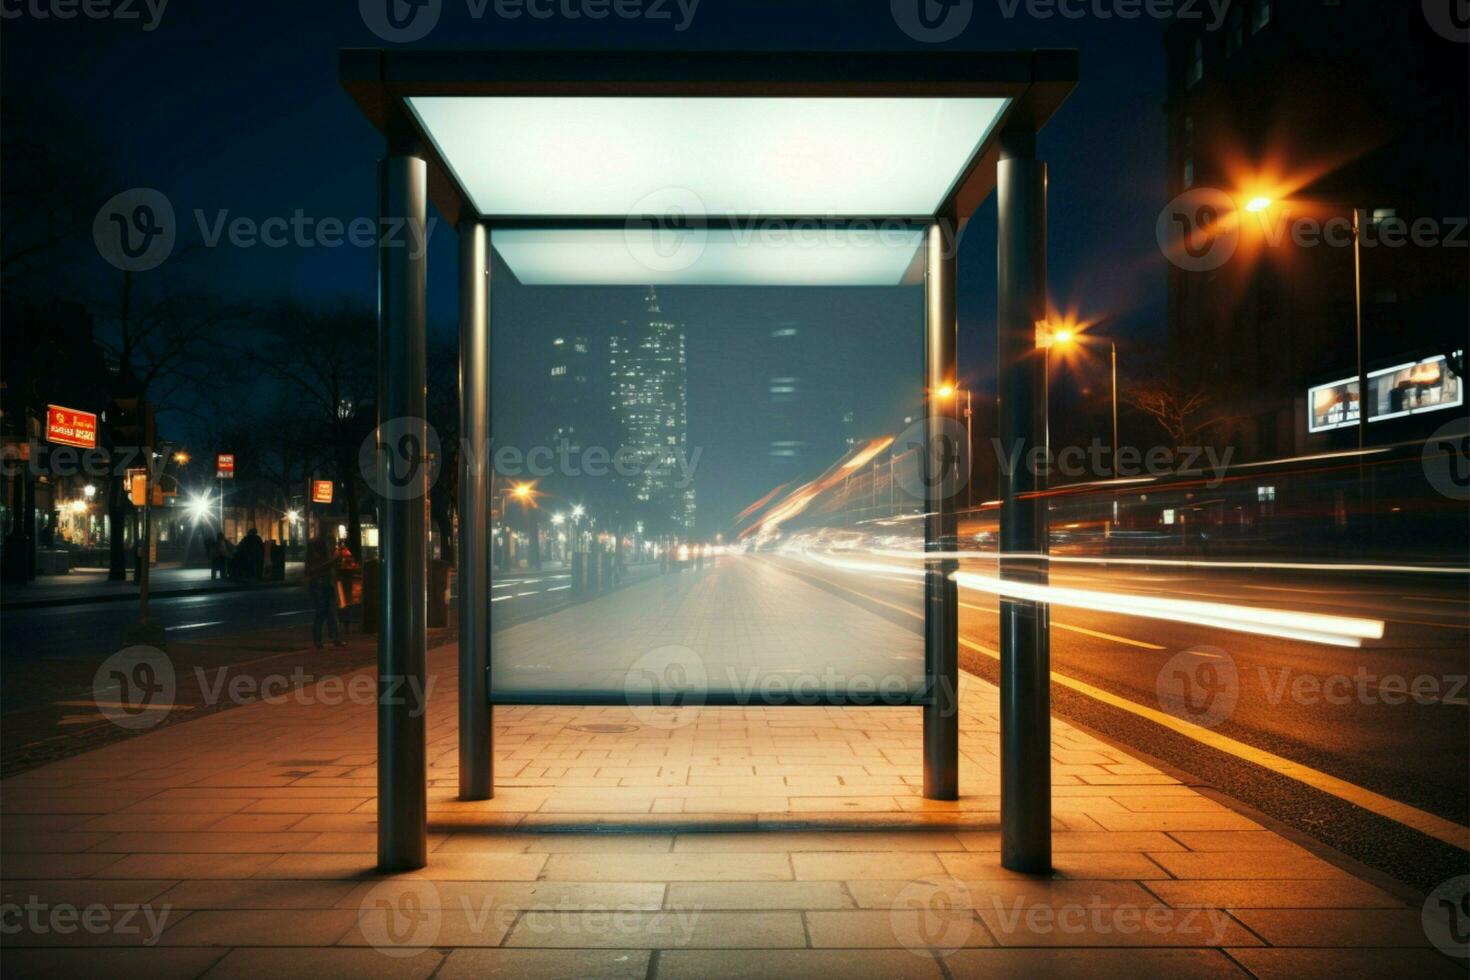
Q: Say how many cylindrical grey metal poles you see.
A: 4